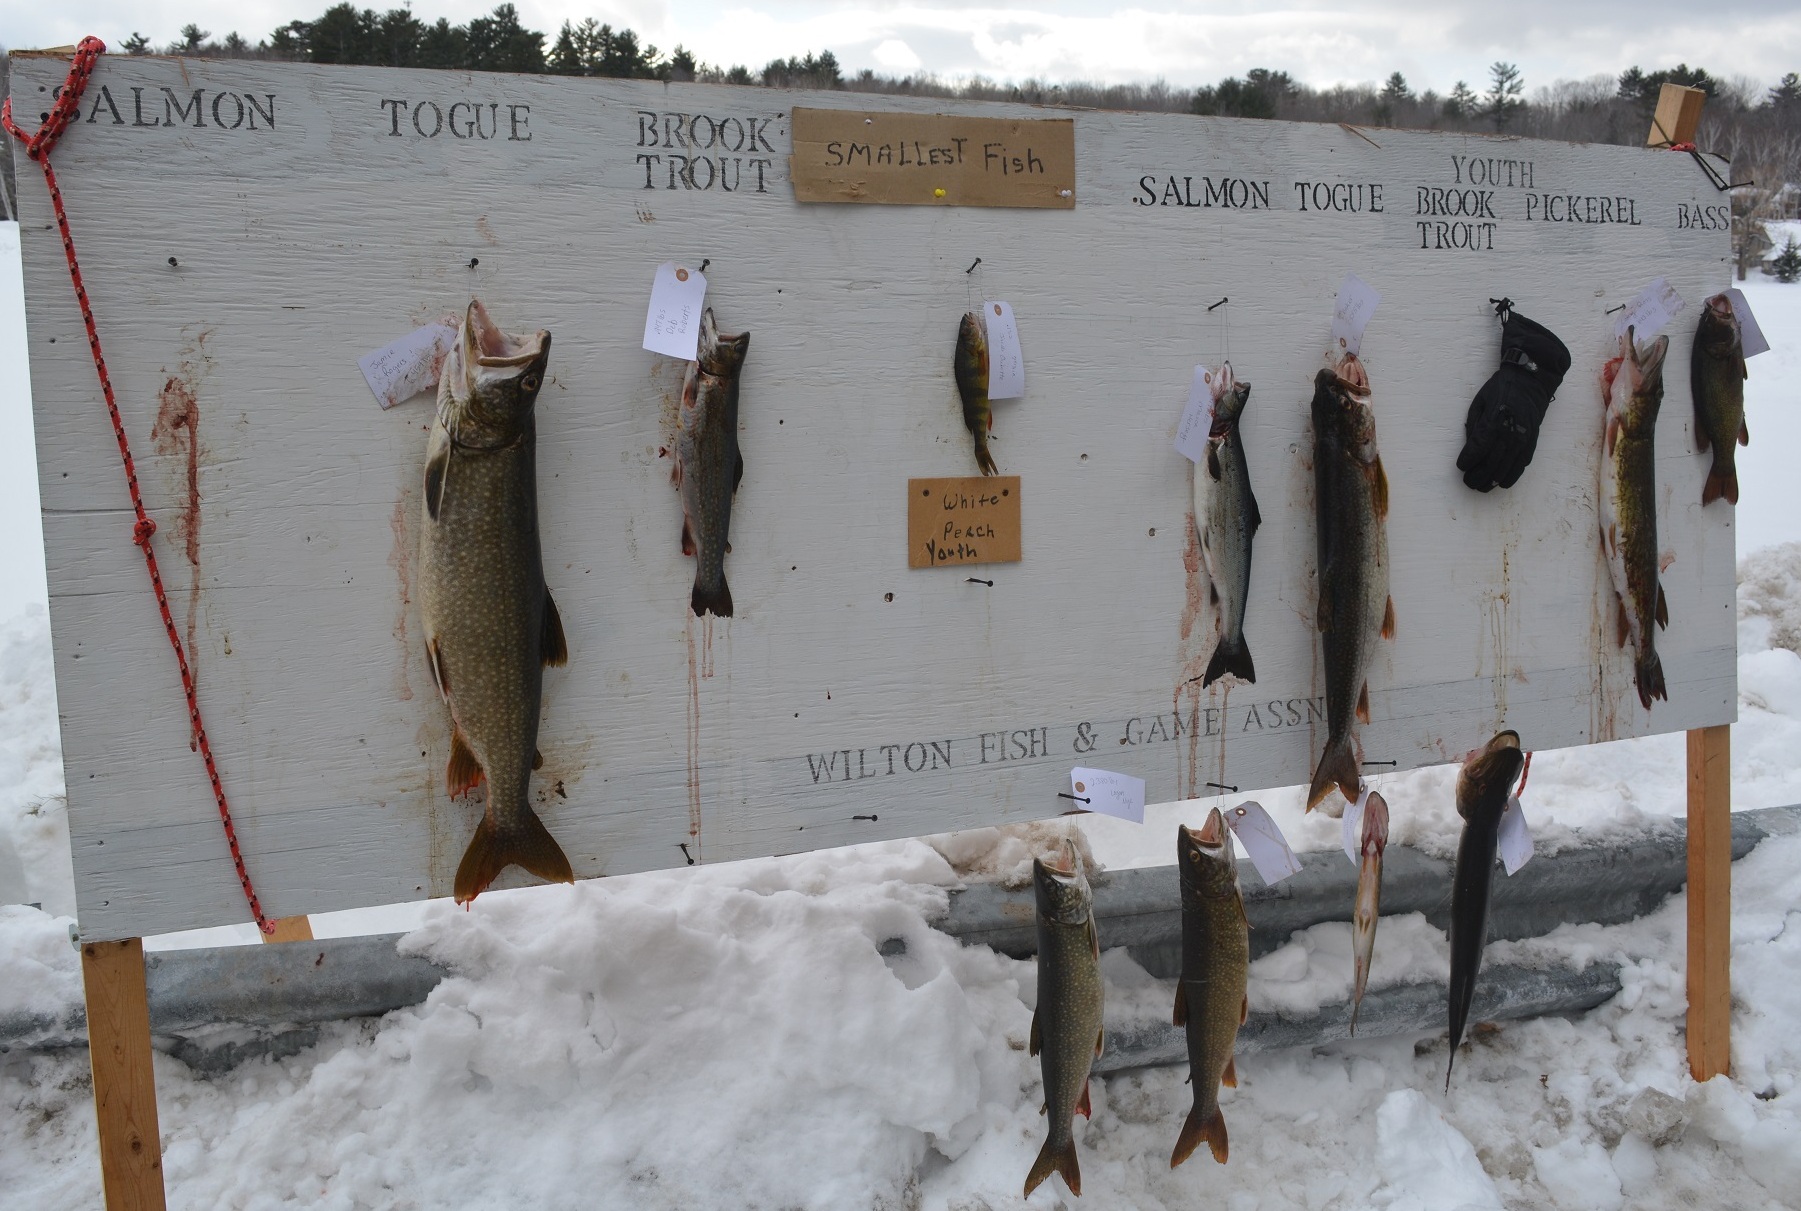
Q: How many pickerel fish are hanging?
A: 1